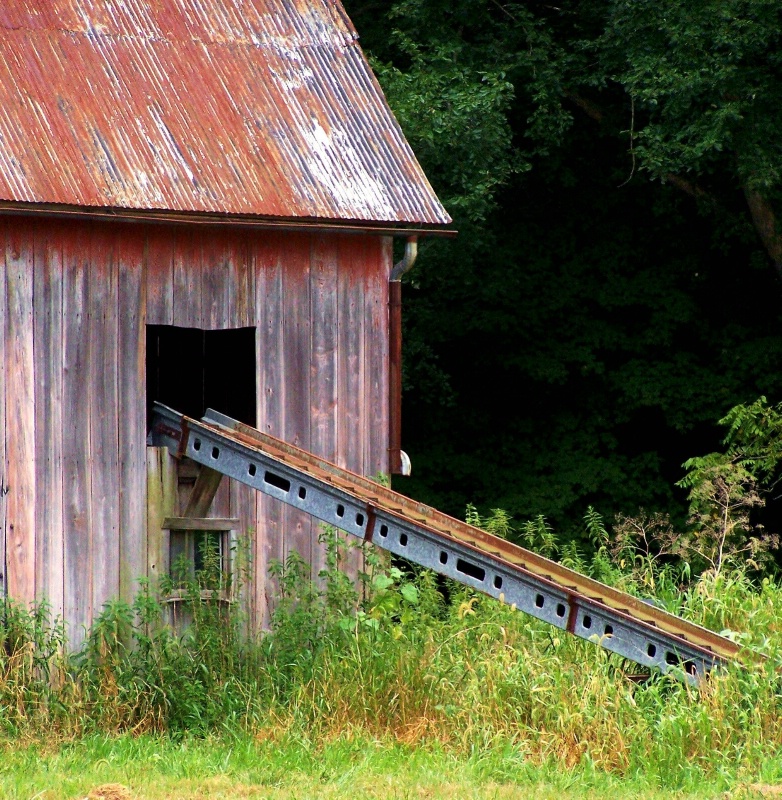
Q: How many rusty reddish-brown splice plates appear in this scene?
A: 3